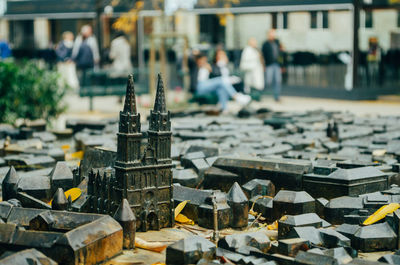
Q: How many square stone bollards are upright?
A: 0